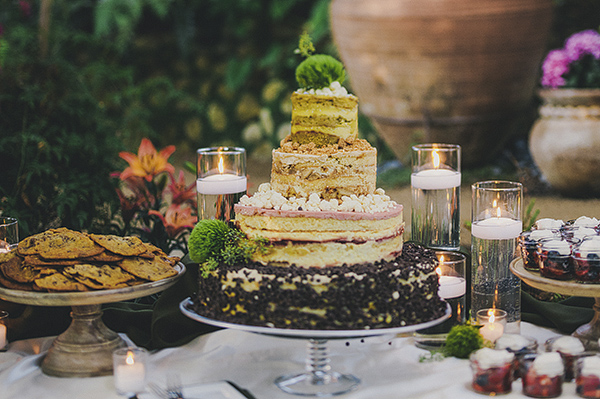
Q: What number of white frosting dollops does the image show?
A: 11